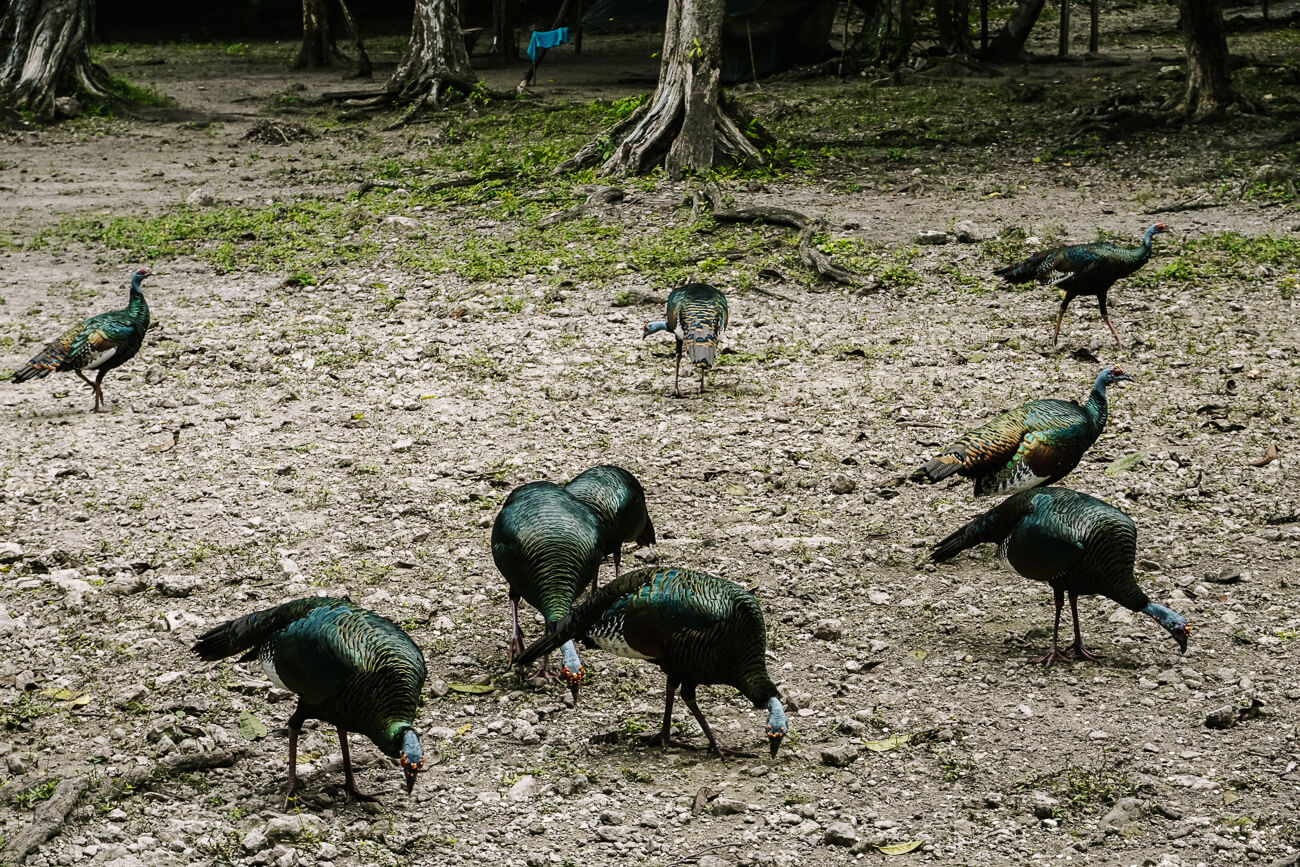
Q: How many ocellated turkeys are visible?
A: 9